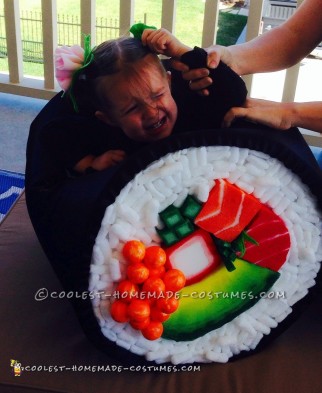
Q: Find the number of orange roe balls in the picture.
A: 13